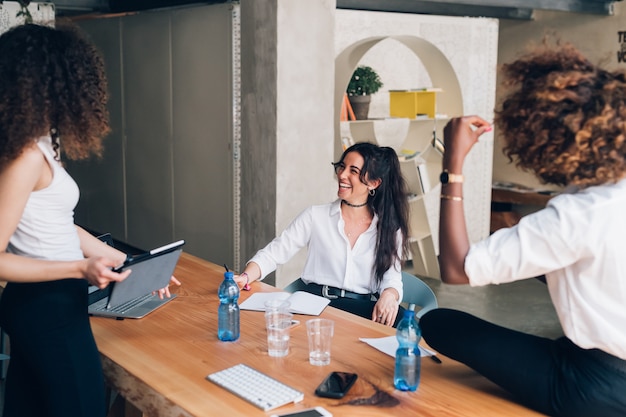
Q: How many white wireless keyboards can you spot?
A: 1